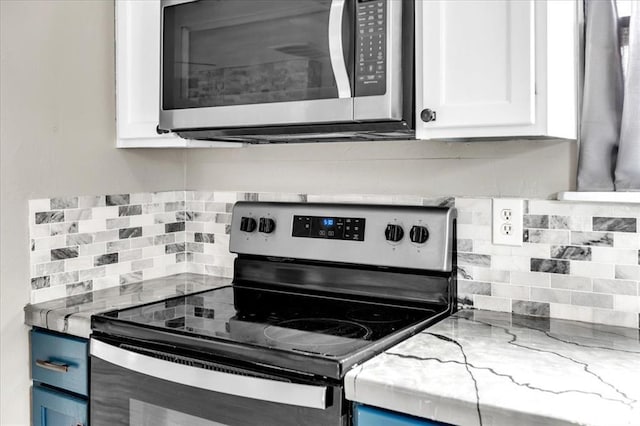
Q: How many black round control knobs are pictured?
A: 4